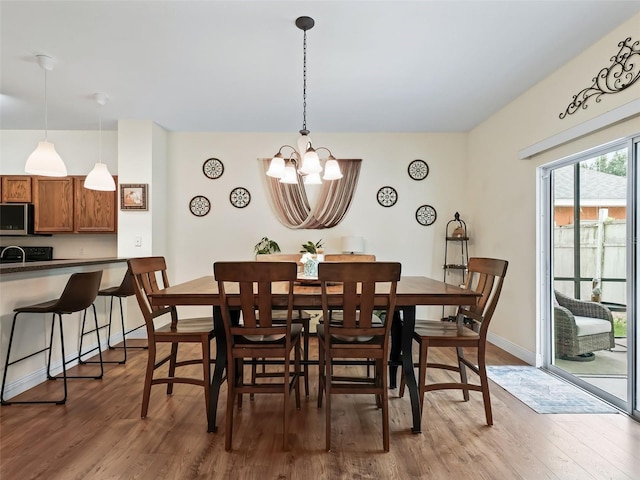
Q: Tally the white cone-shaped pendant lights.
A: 2